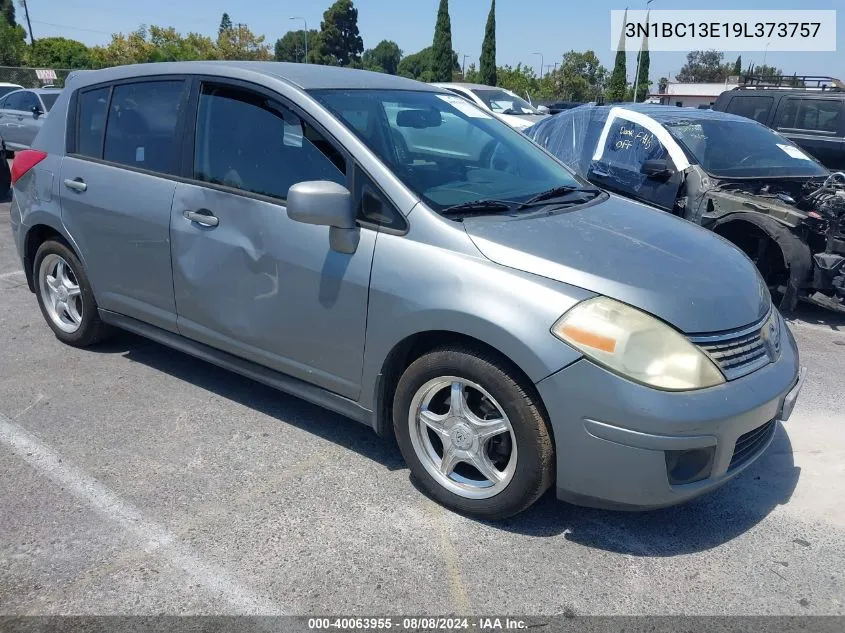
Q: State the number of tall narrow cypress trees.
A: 4